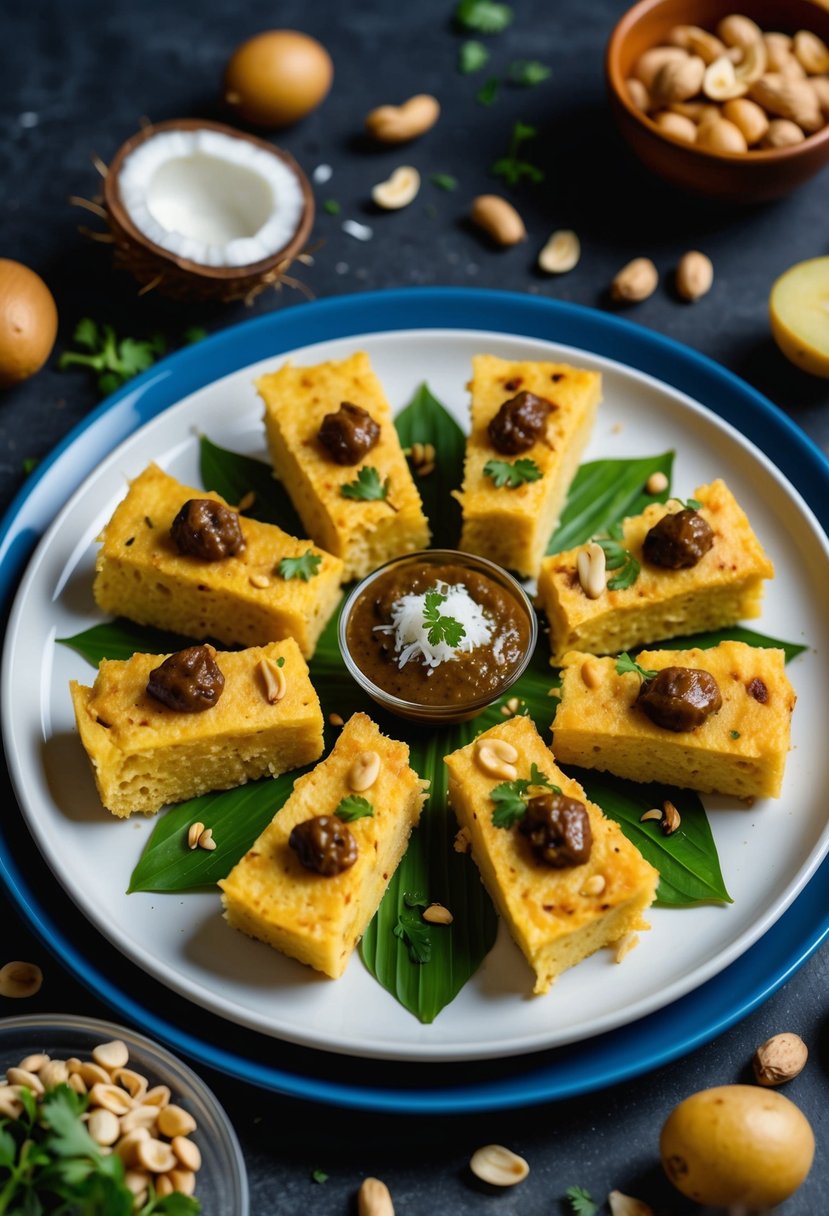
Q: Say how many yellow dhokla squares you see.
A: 8